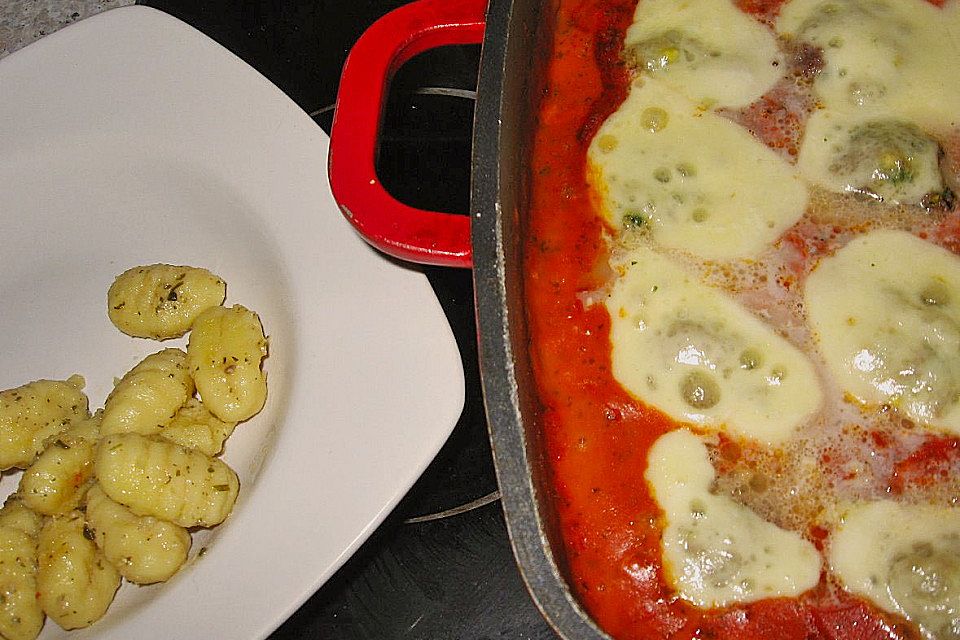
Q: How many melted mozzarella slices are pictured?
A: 8